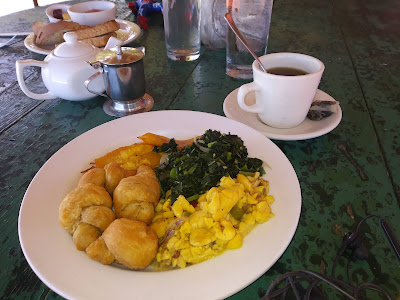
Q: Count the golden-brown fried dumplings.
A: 4